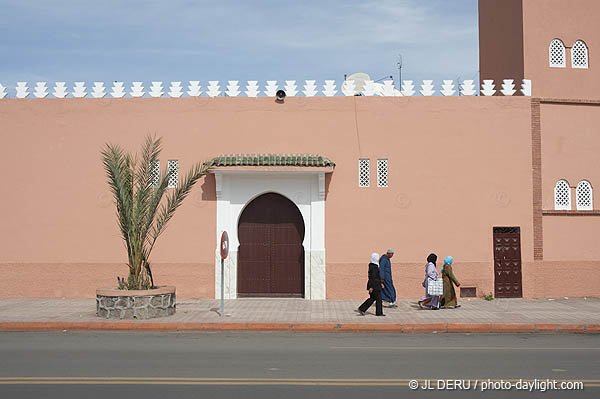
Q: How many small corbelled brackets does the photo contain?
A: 2